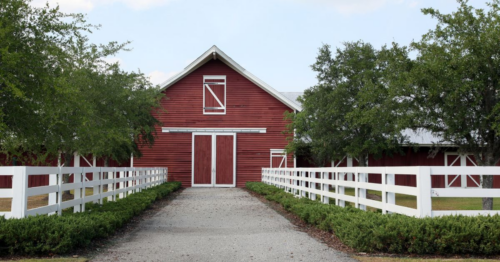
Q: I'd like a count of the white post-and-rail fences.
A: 2